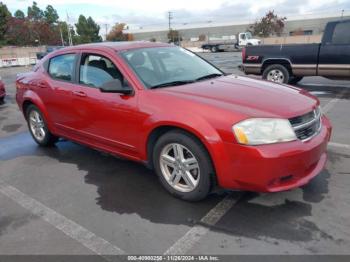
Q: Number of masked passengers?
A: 0